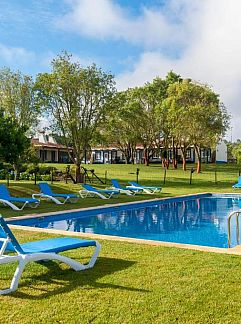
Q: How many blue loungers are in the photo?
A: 7